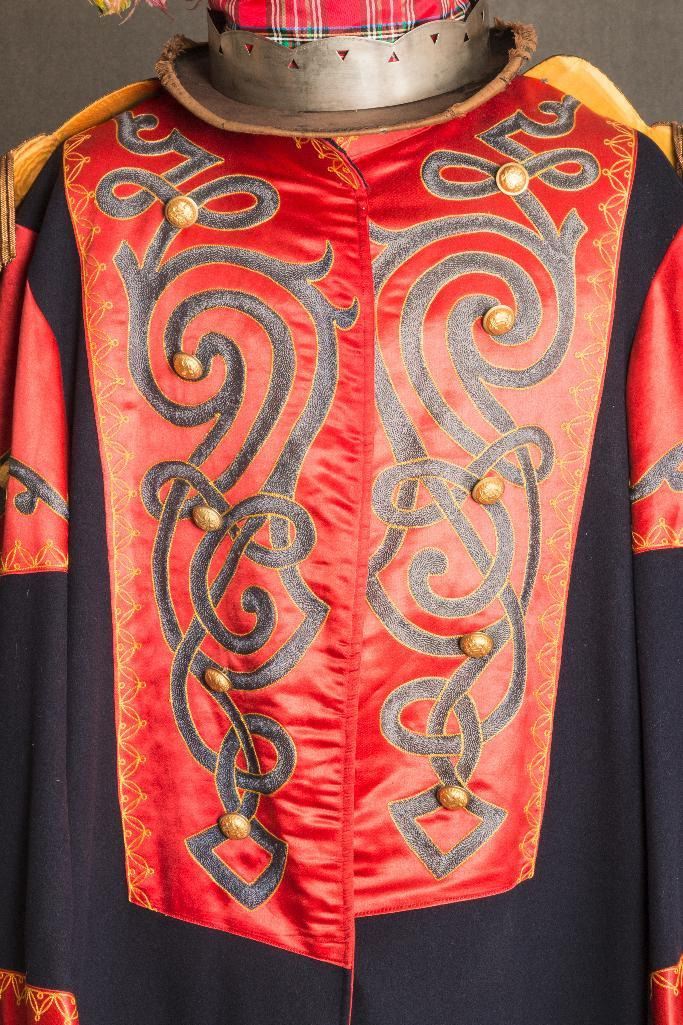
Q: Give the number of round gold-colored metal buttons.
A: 10